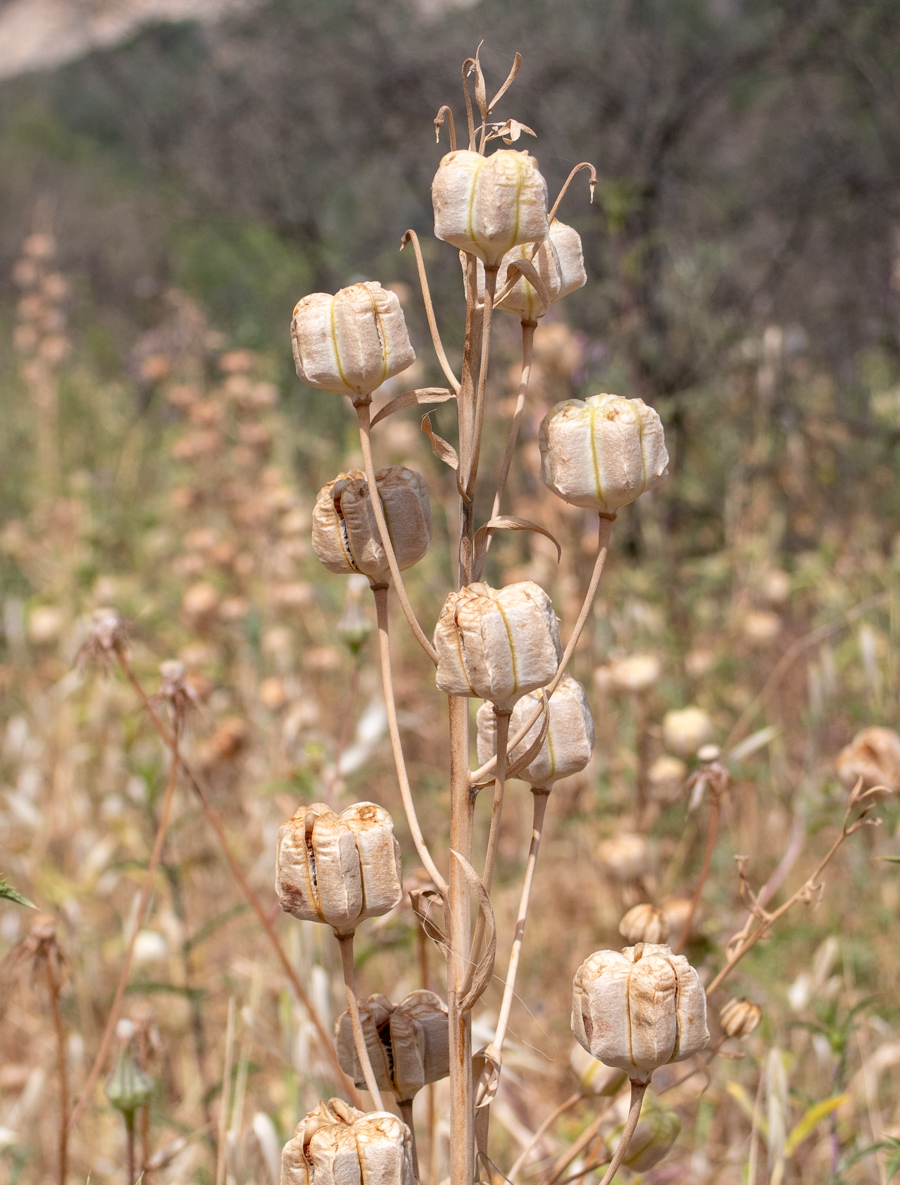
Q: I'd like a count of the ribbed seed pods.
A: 11